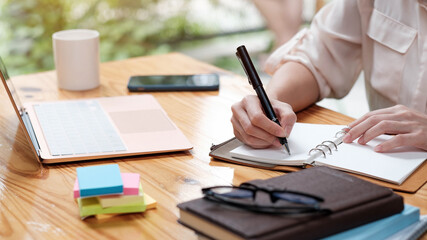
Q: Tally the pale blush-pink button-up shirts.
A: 1